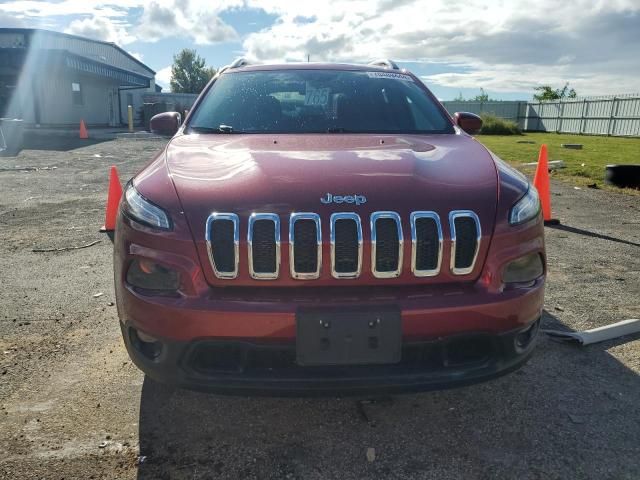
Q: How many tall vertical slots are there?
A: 7